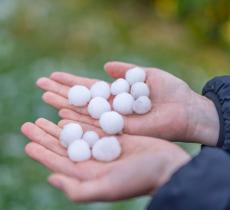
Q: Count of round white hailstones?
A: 13